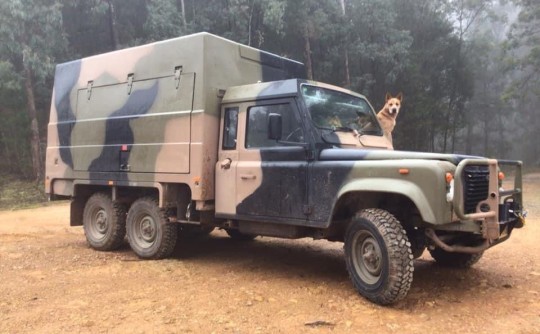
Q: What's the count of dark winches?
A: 1